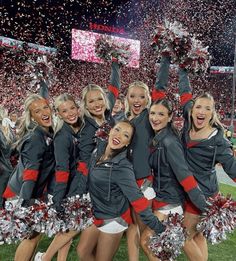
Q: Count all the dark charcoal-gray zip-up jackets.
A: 7